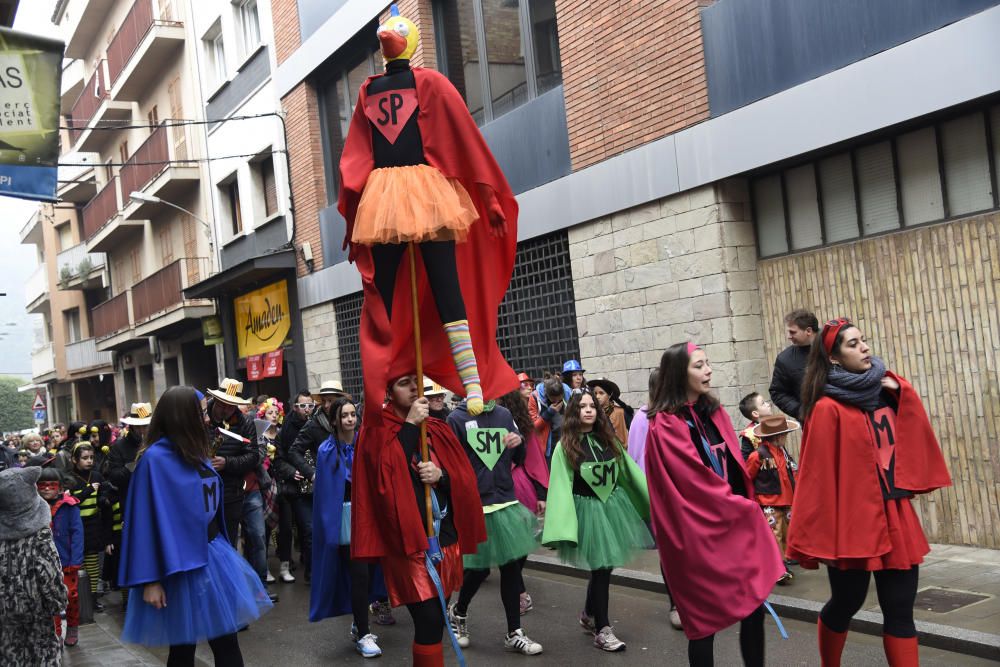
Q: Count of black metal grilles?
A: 2